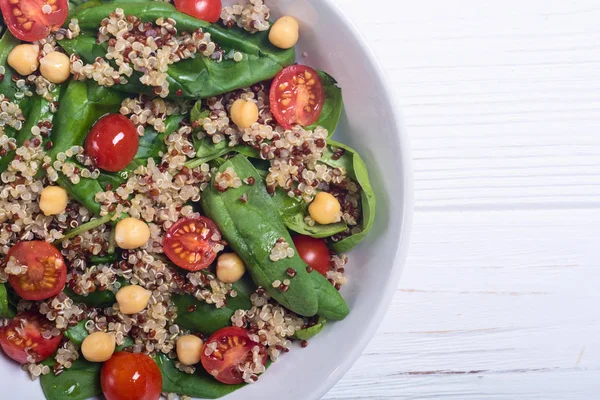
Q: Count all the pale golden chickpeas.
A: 11